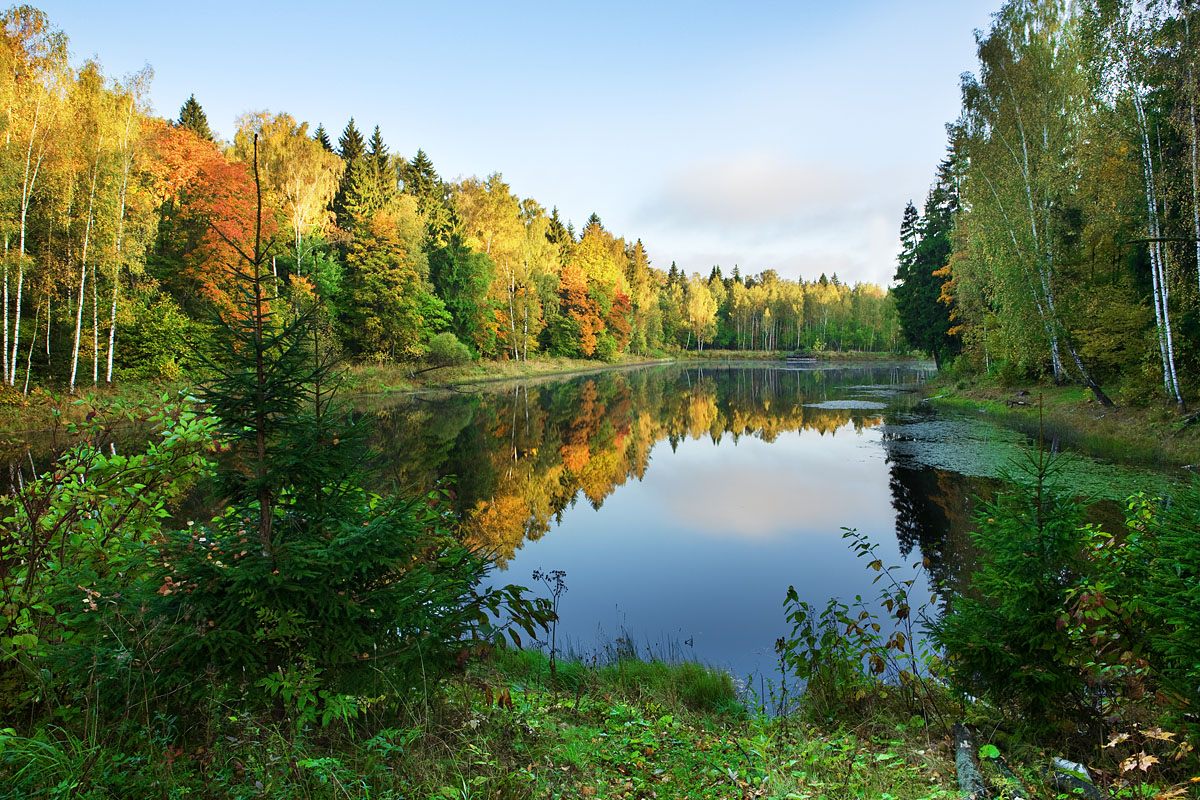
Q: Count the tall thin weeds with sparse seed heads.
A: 1